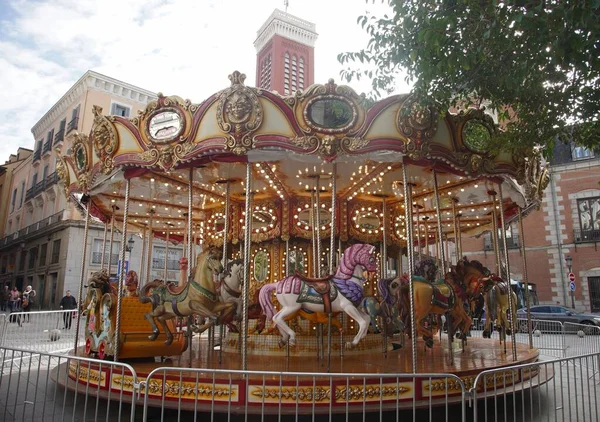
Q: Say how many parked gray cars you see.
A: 1